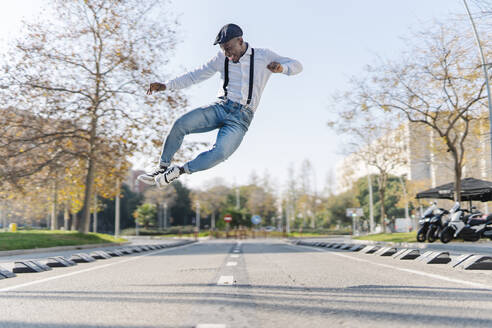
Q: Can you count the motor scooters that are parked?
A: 3